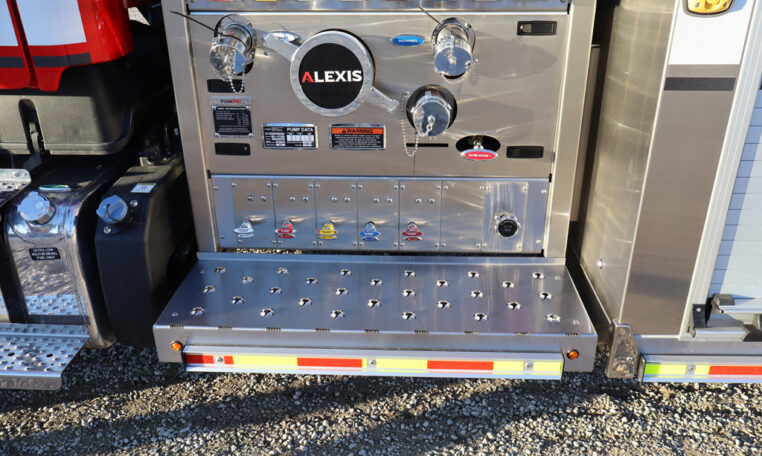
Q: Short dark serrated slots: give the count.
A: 9